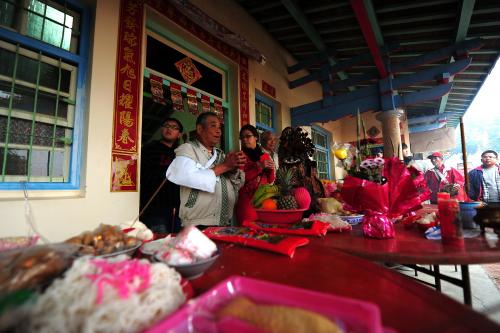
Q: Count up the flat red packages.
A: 2